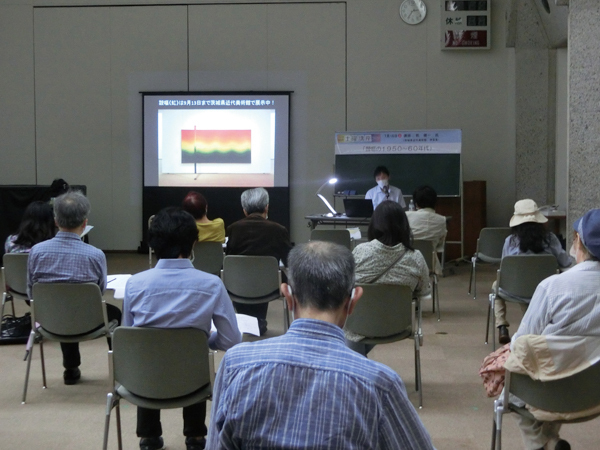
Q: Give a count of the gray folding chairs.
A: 11